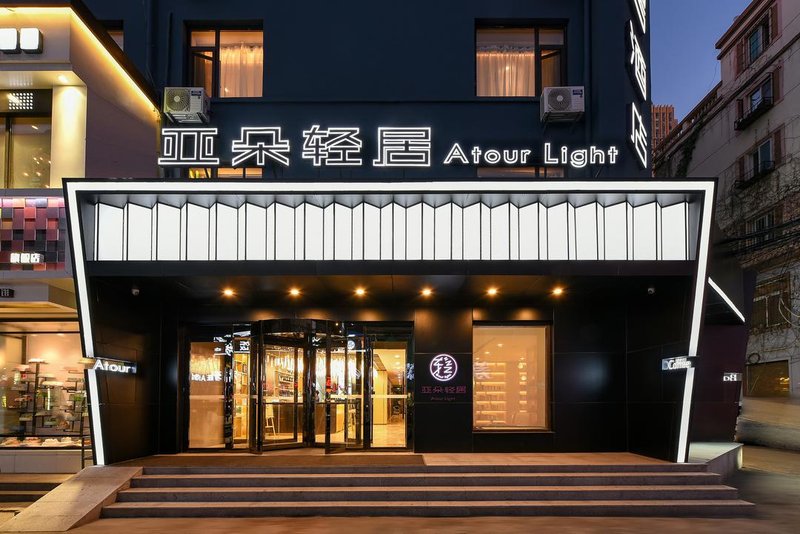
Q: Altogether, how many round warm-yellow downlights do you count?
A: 6